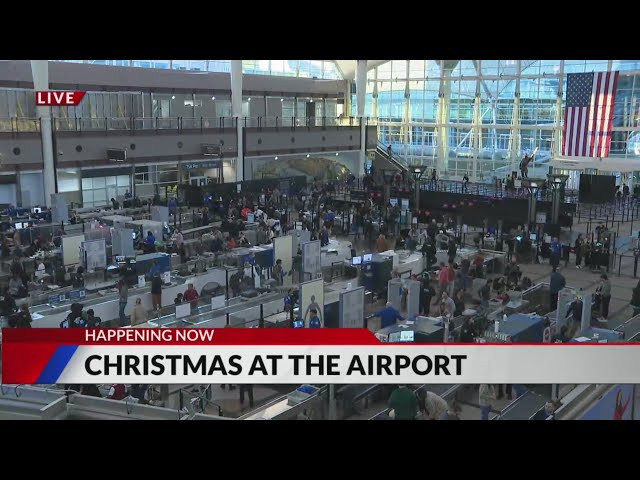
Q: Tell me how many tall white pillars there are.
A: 3